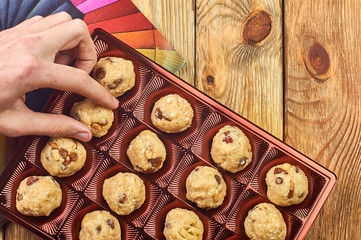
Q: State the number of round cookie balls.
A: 13